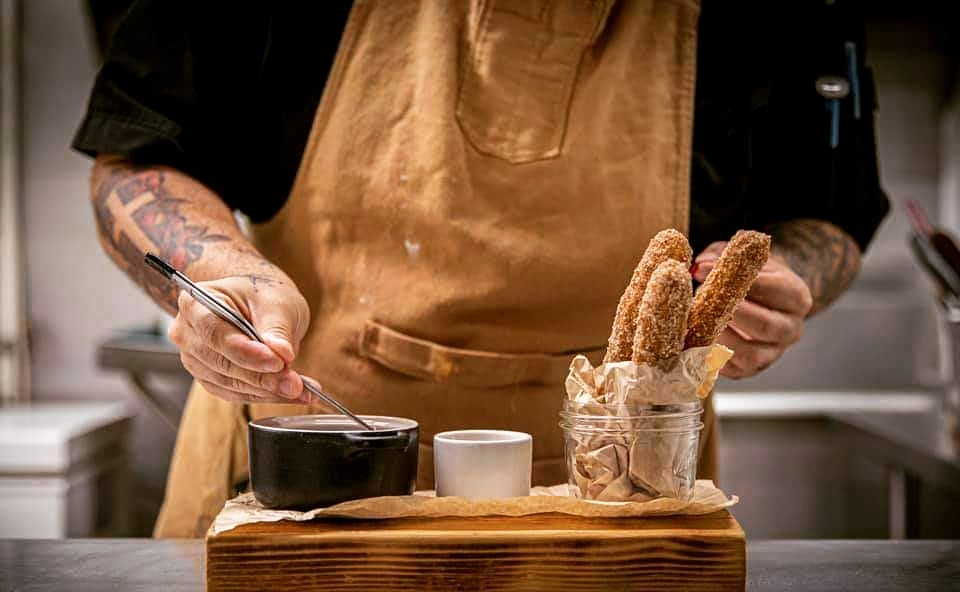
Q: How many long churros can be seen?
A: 3